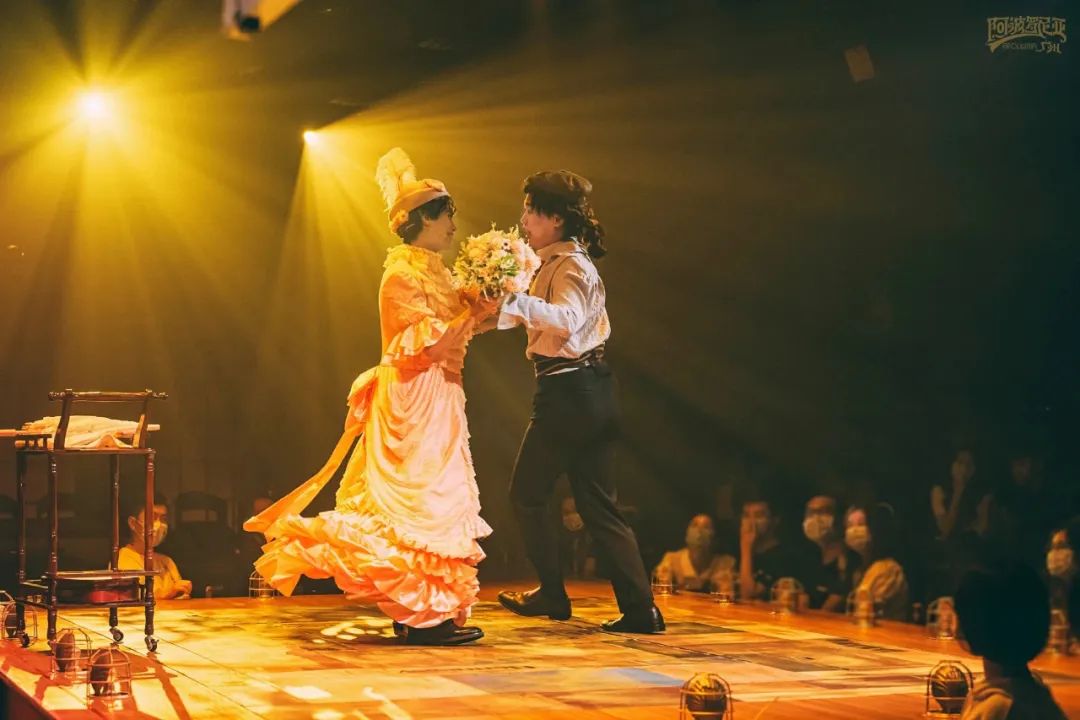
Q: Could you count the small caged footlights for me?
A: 13